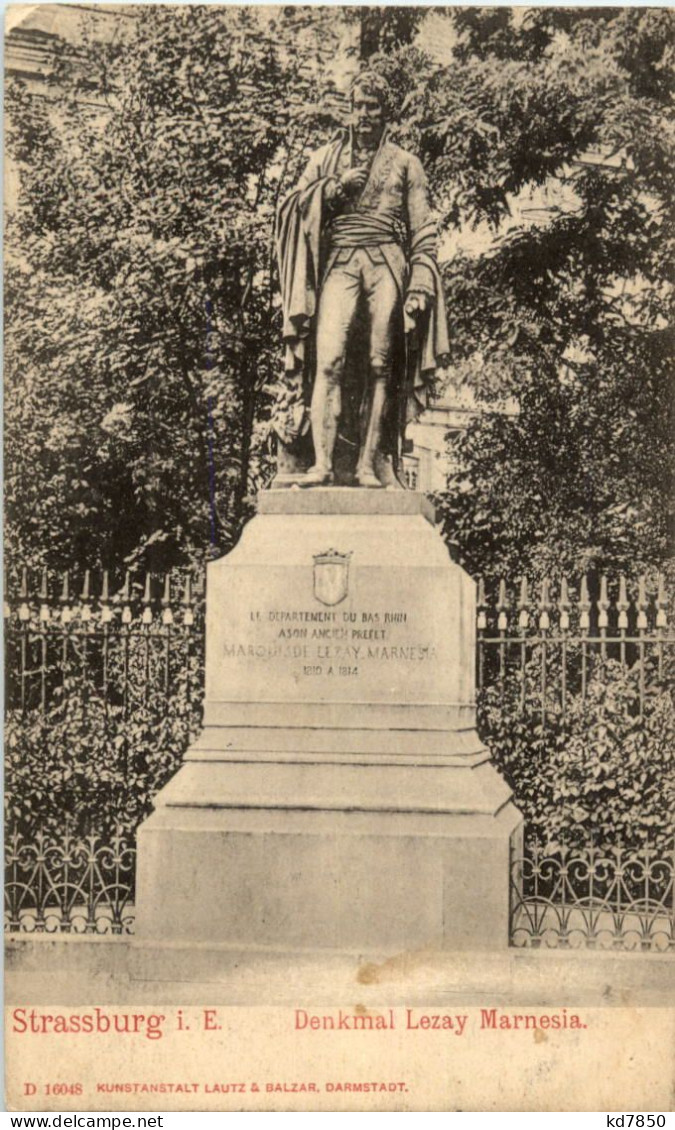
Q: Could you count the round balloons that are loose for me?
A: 0